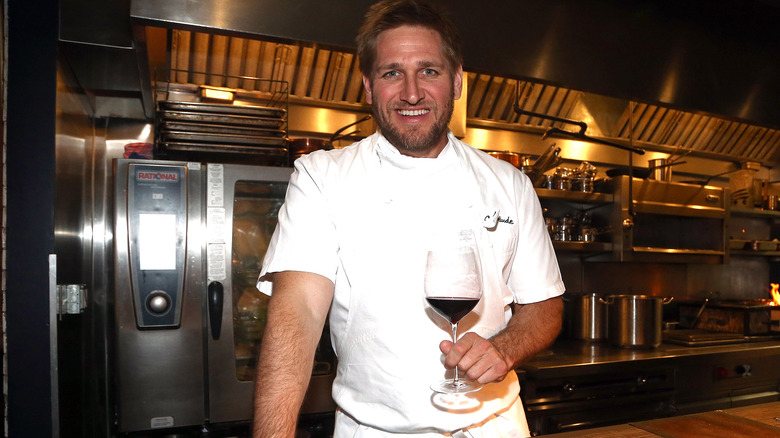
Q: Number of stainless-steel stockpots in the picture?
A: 2